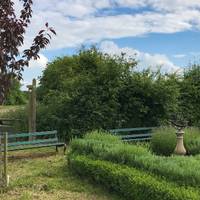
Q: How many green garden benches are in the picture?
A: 2